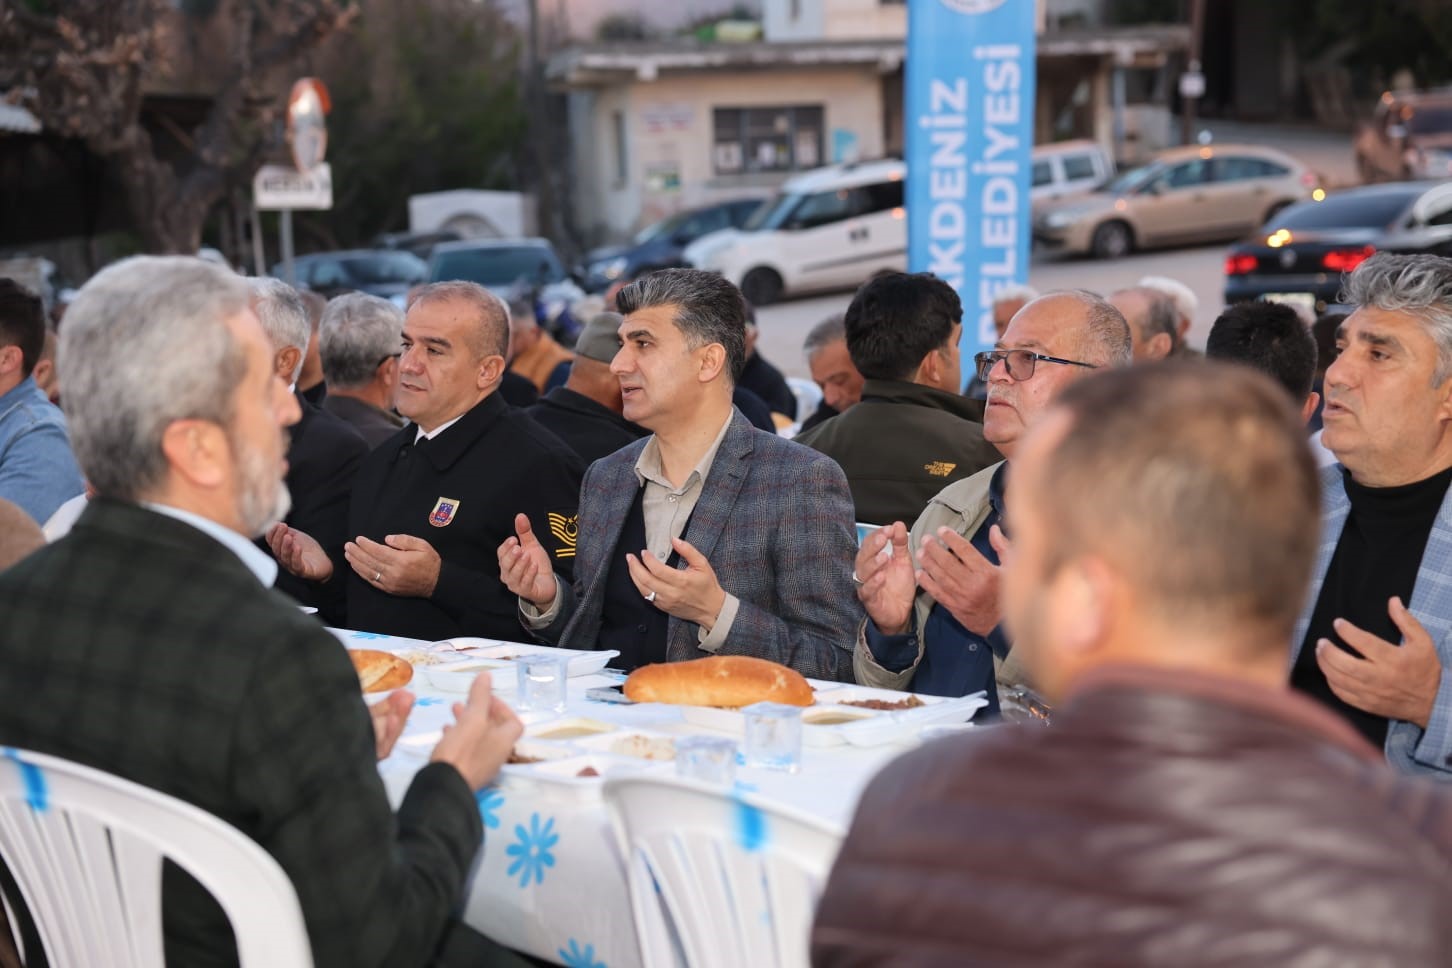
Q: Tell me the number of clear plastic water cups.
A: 3